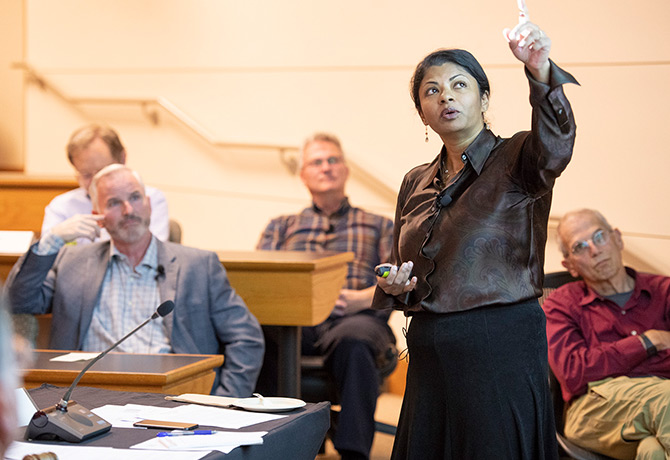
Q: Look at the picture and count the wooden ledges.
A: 3